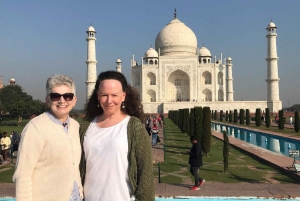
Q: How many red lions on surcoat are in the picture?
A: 0